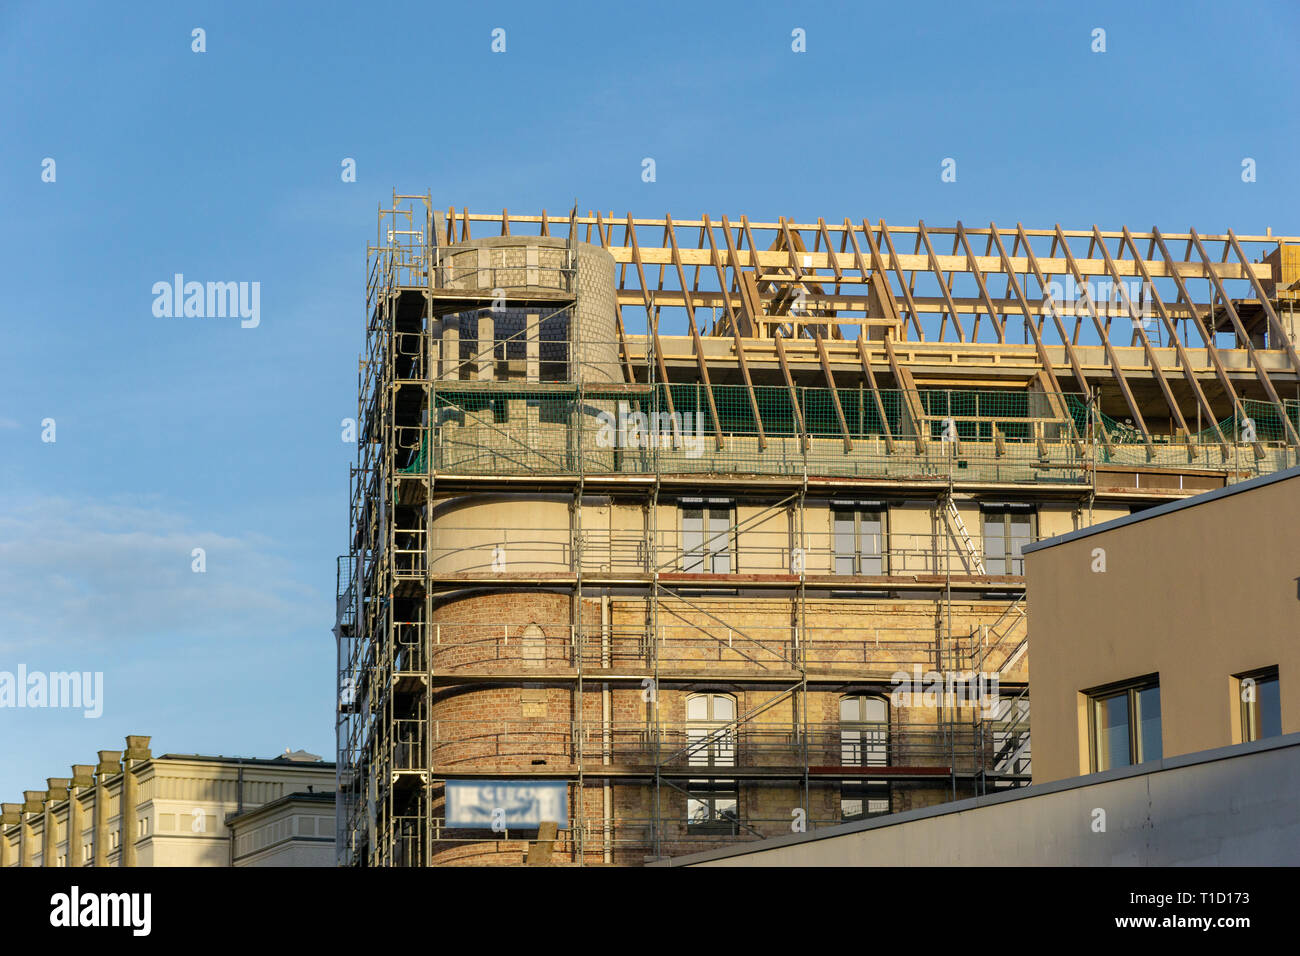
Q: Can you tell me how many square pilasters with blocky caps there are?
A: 6